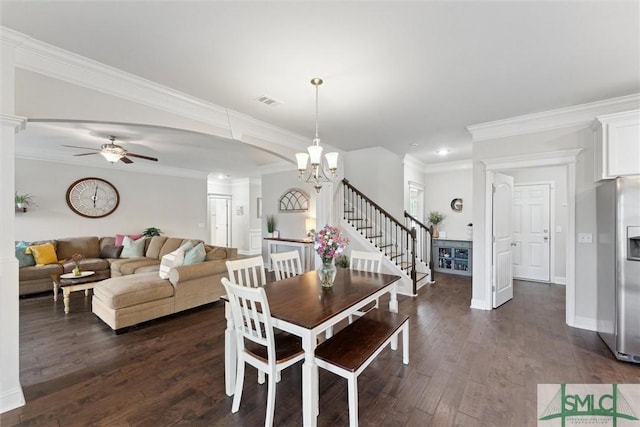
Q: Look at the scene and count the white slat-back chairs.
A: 4